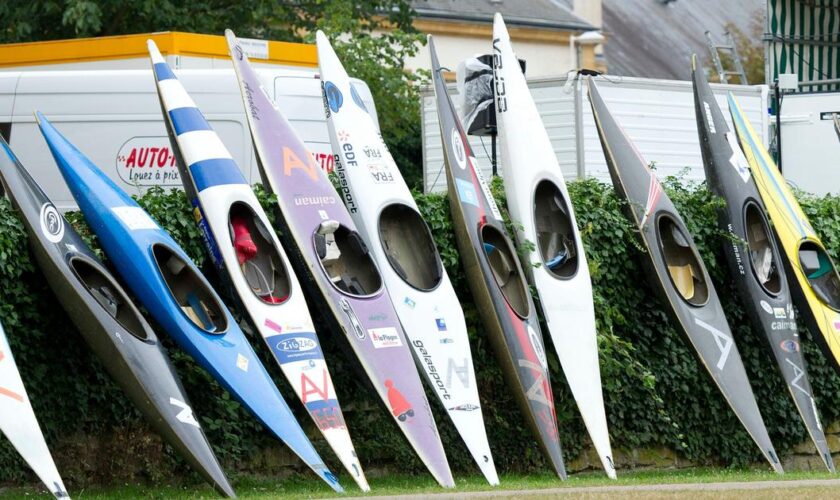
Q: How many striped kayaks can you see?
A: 1